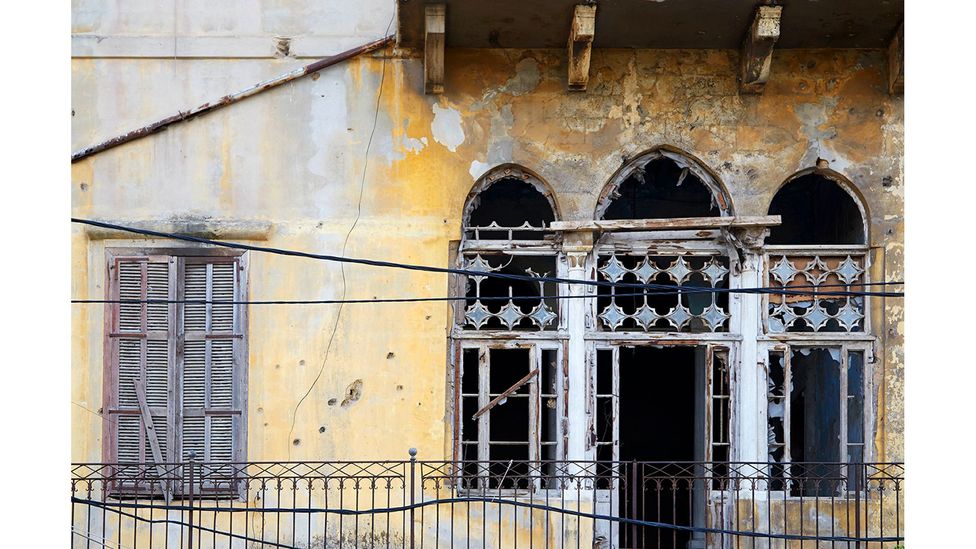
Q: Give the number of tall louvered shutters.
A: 2